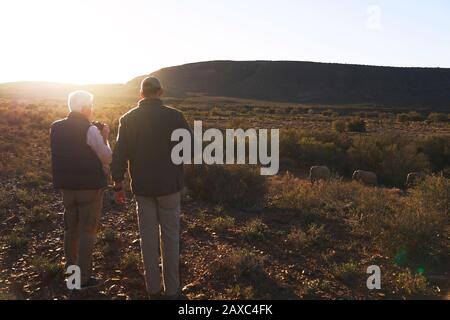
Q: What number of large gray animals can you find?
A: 3